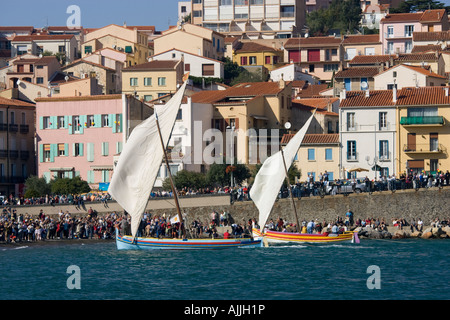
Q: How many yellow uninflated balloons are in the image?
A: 0